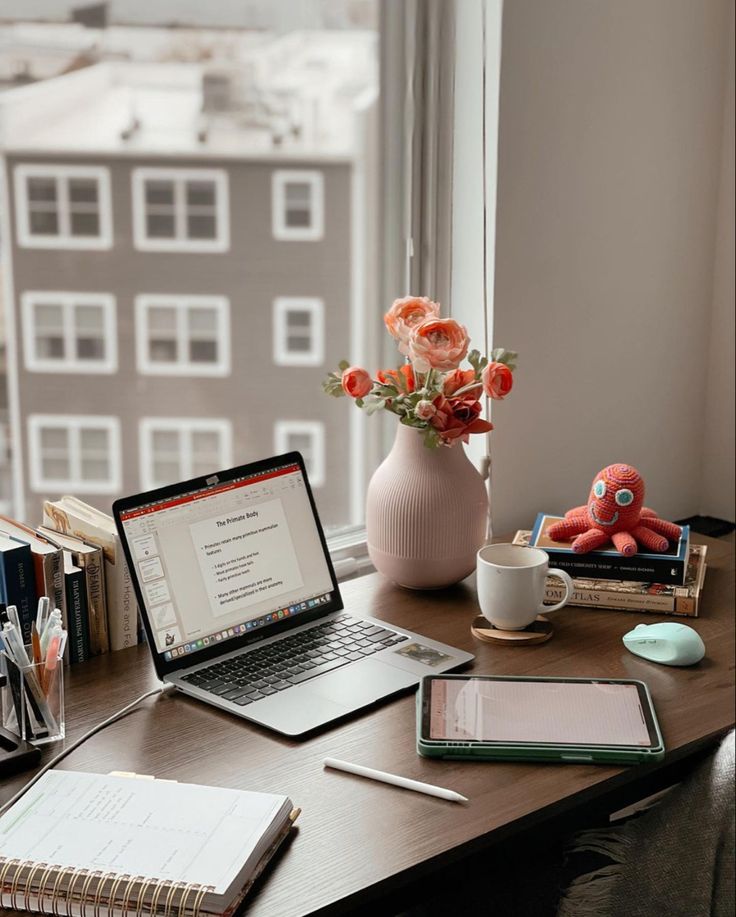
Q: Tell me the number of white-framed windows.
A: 9